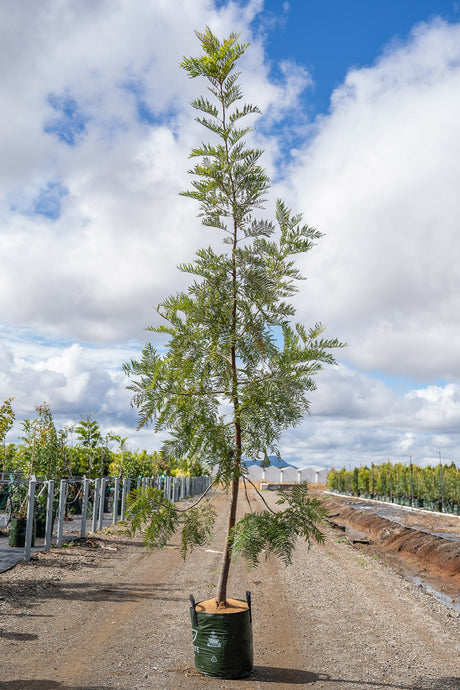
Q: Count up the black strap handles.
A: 2